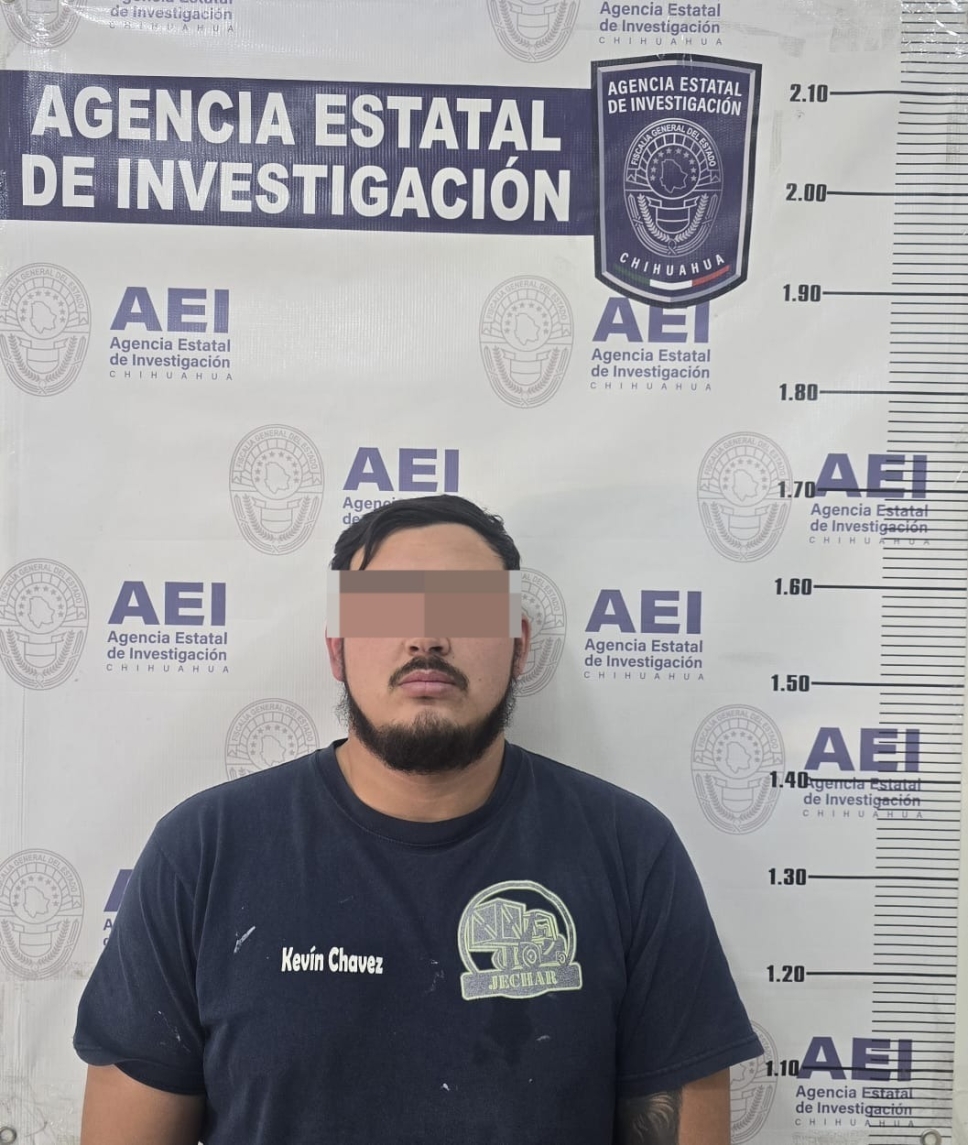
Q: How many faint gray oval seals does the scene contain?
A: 12